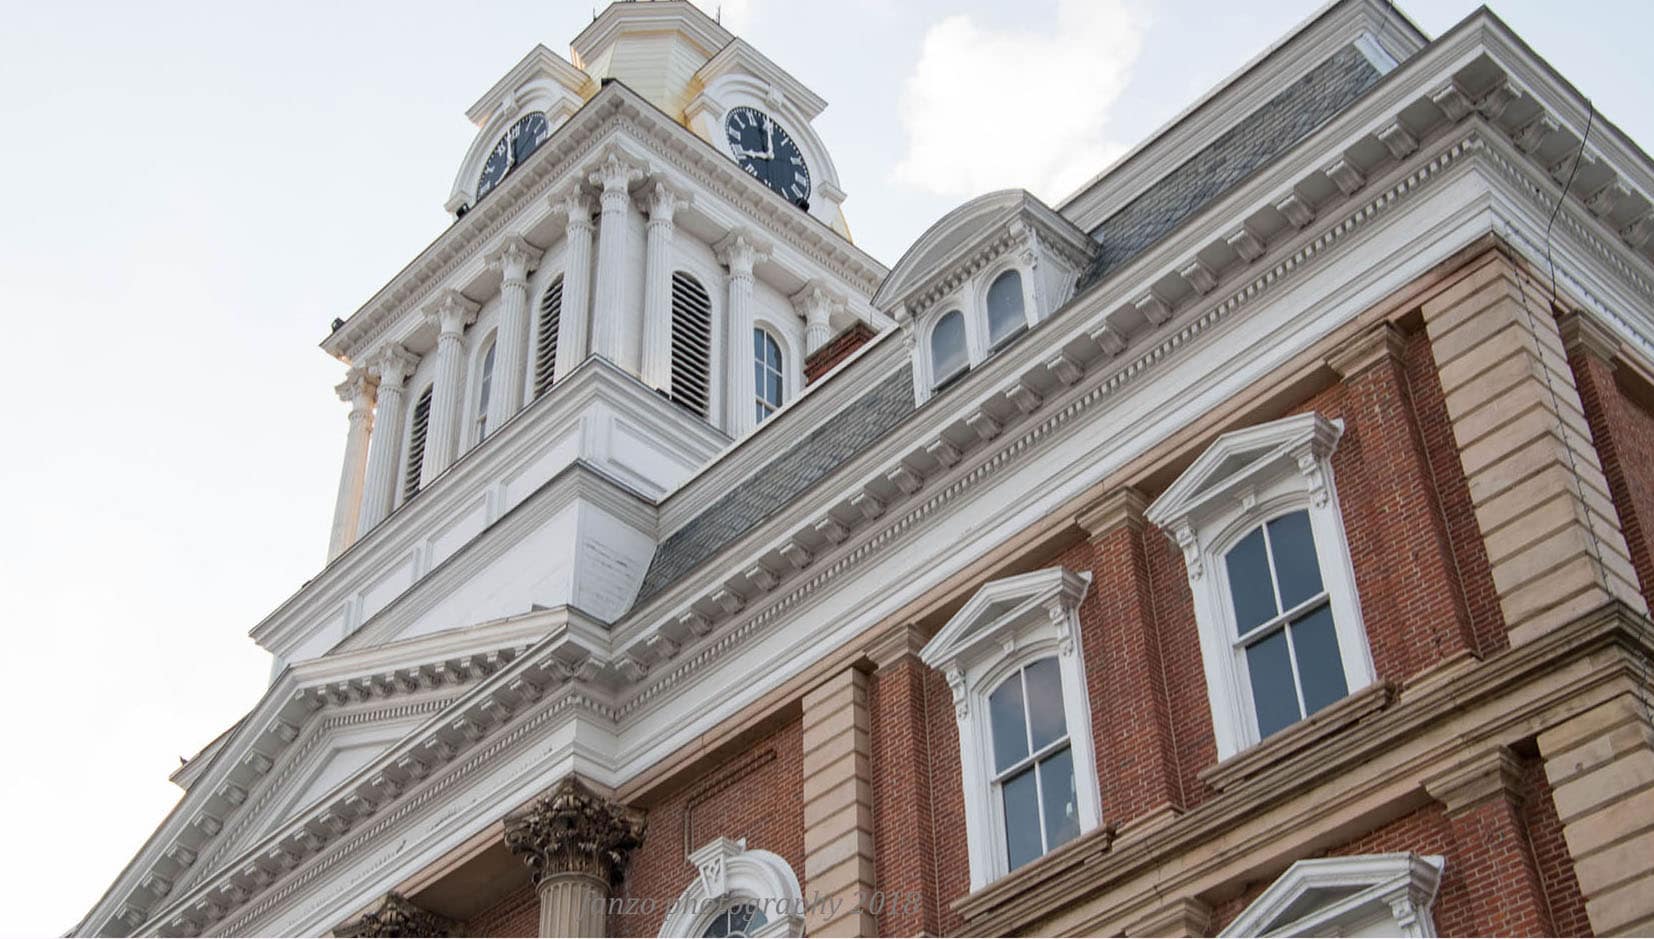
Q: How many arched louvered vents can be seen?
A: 3